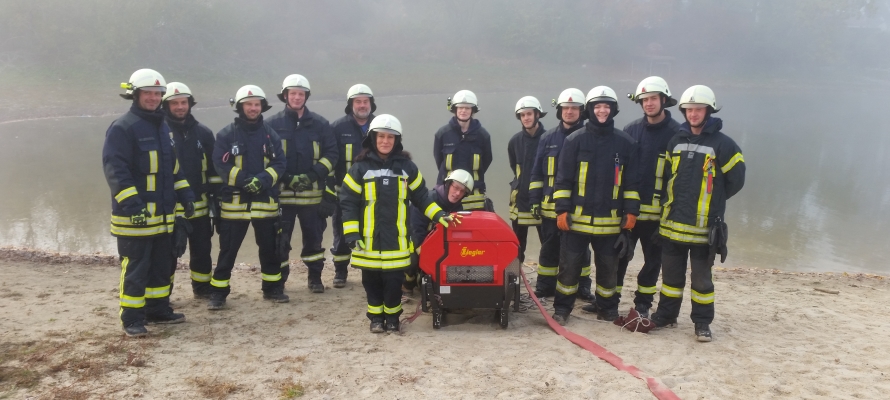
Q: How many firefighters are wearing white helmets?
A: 13